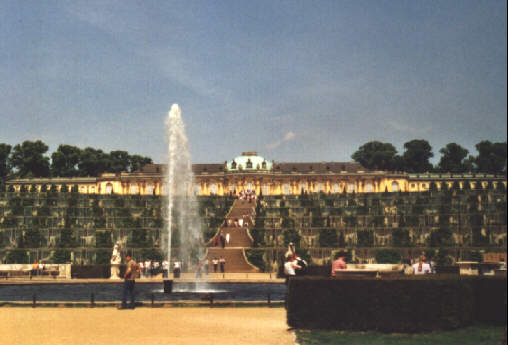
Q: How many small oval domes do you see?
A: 1